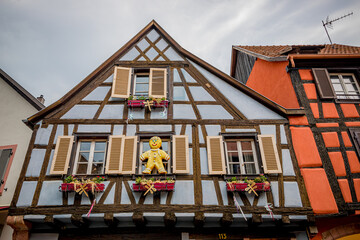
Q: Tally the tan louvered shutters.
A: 8